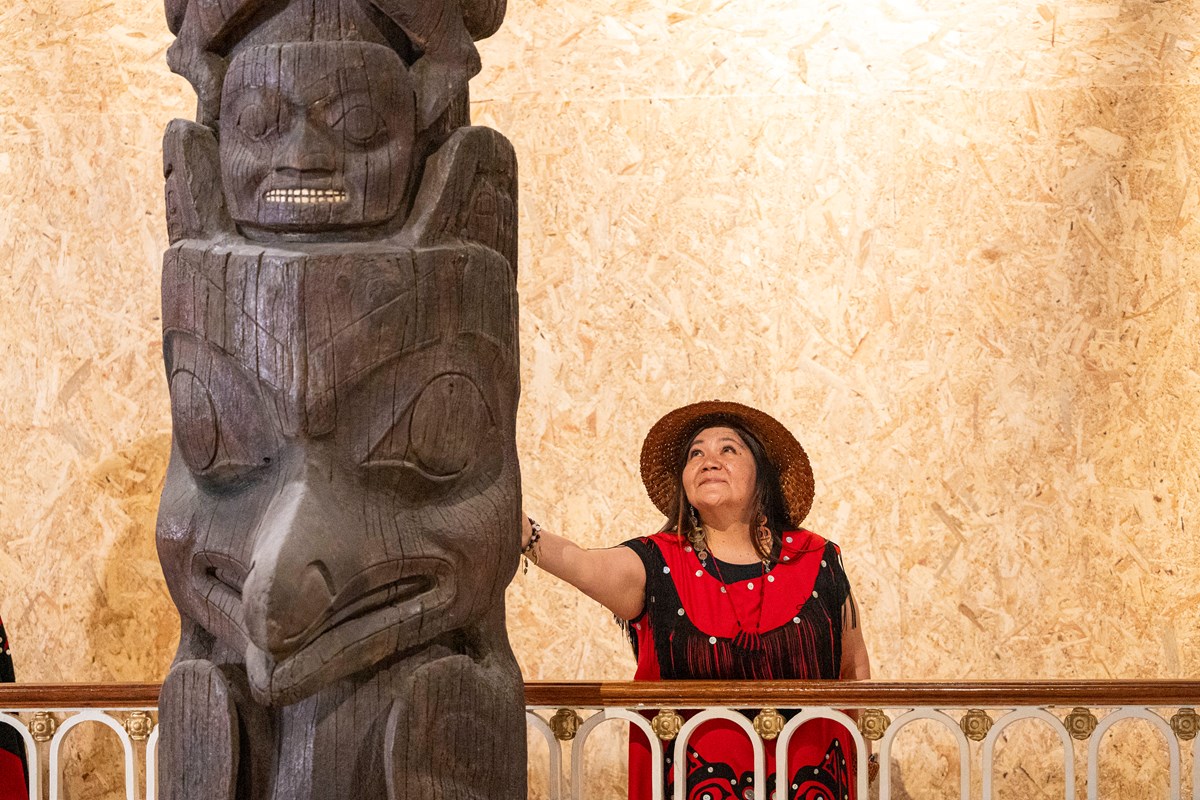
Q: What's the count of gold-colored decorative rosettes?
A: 9